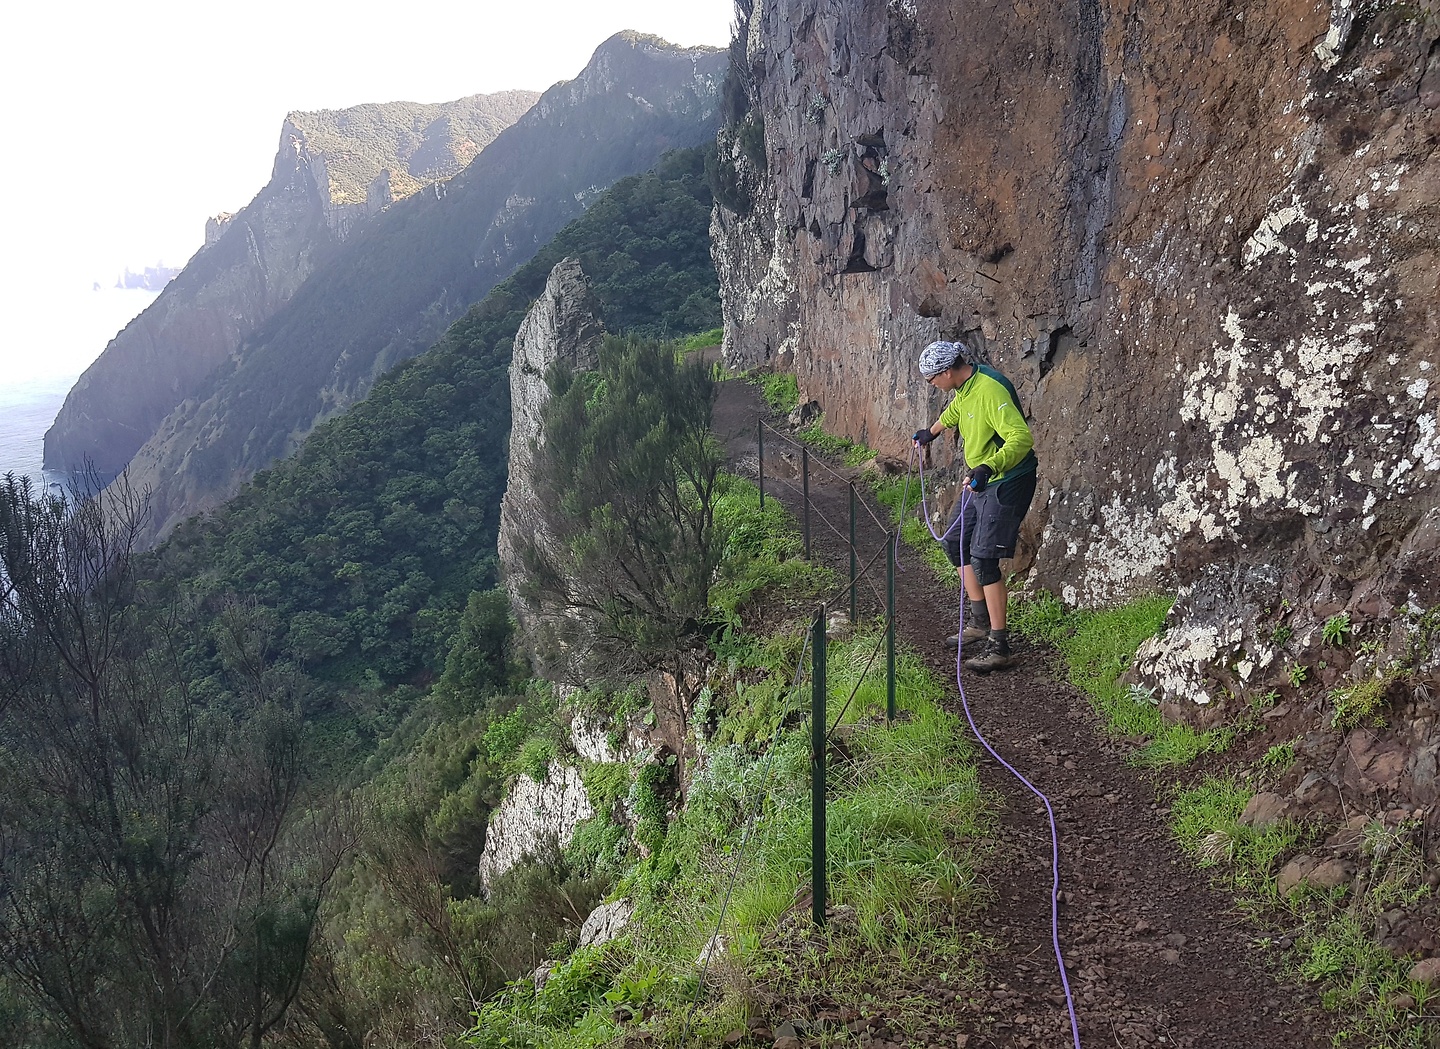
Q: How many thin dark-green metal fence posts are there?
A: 5